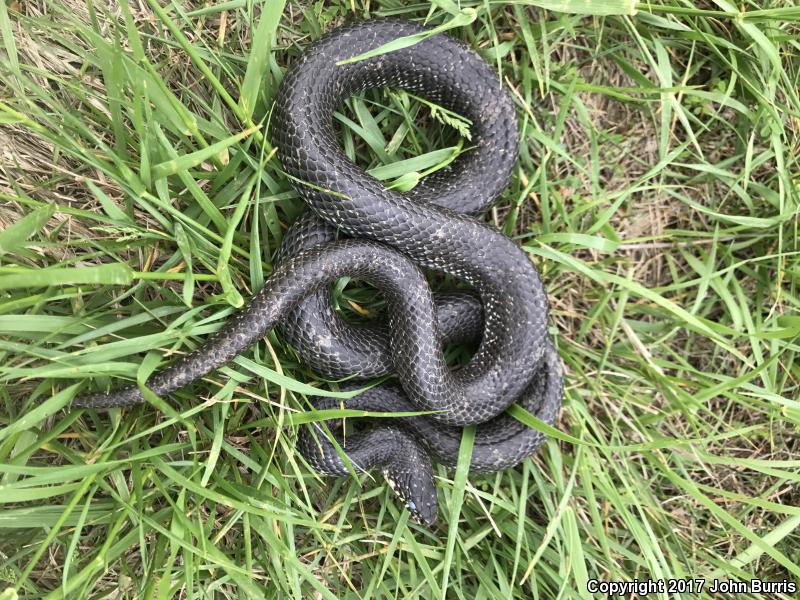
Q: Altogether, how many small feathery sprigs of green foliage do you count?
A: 1